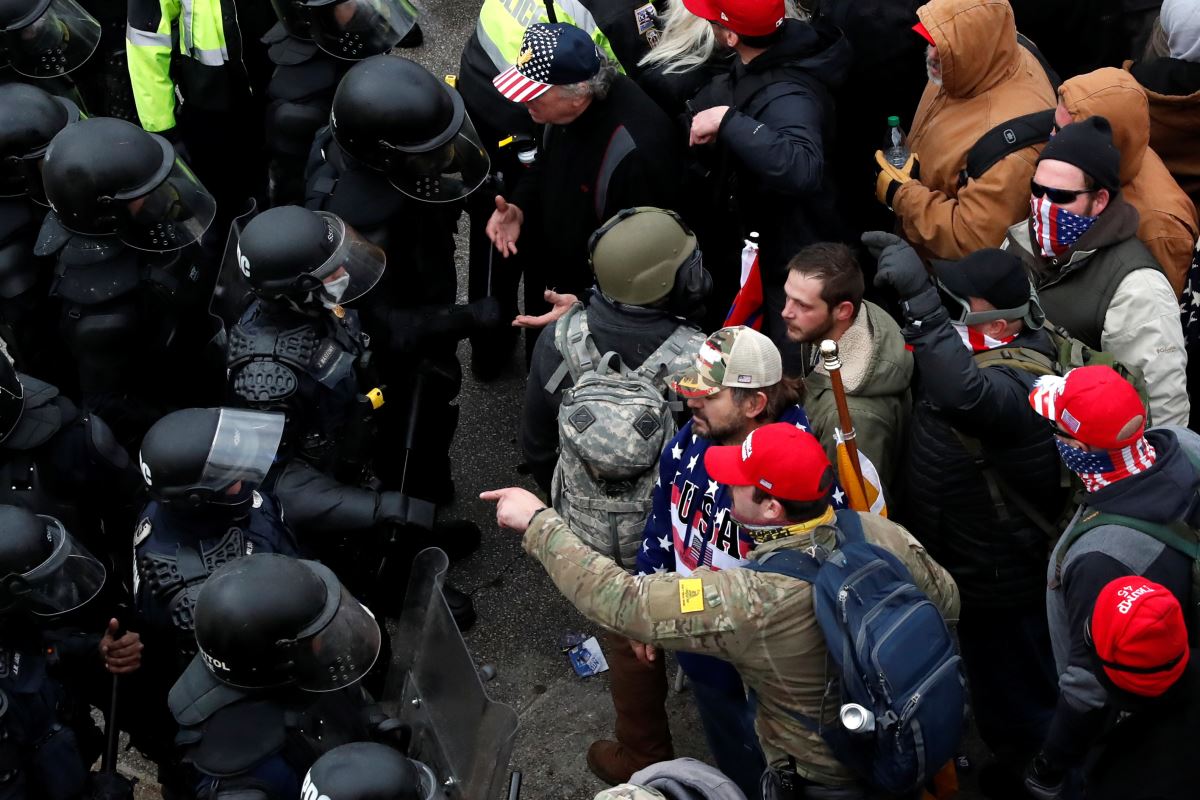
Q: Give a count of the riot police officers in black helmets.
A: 11